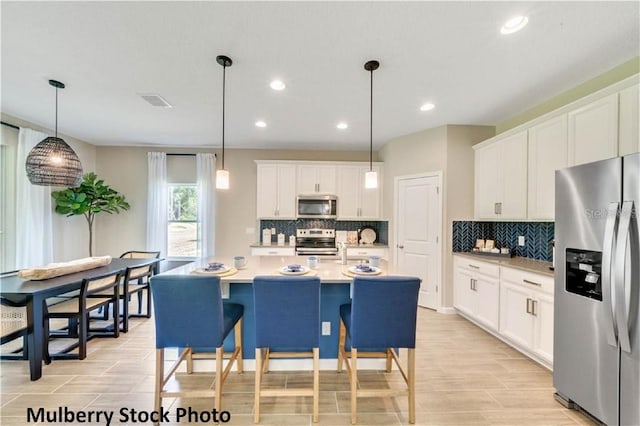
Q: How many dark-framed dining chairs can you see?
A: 4